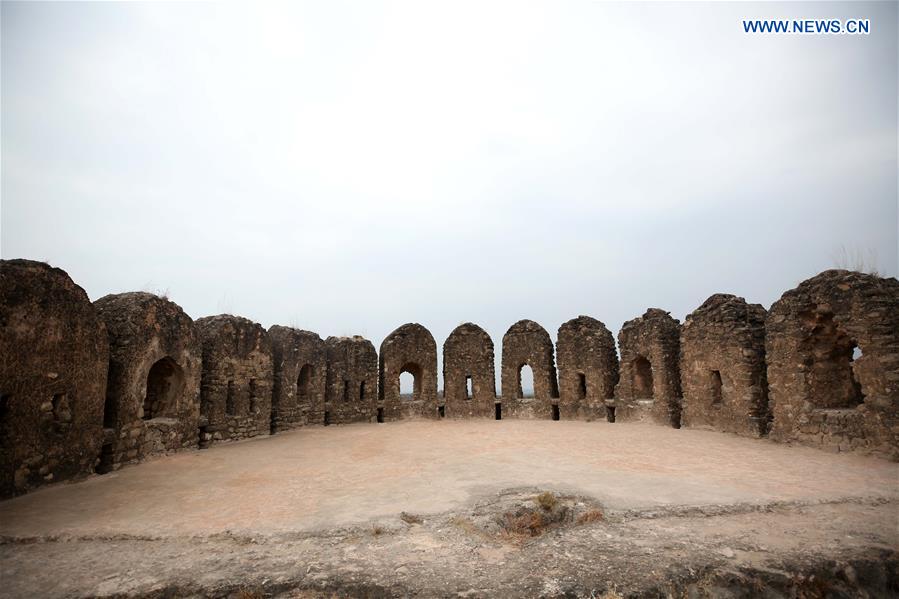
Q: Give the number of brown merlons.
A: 12